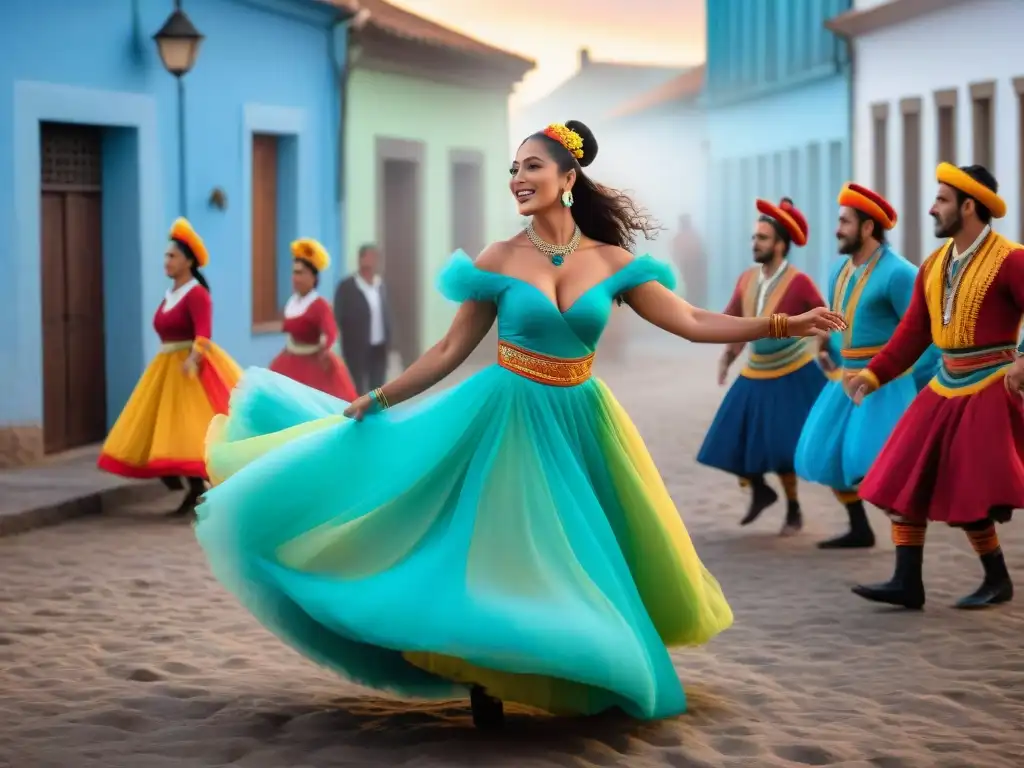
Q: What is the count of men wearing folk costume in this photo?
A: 3